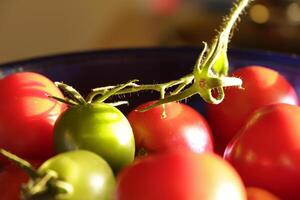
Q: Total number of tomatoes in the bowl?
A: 9